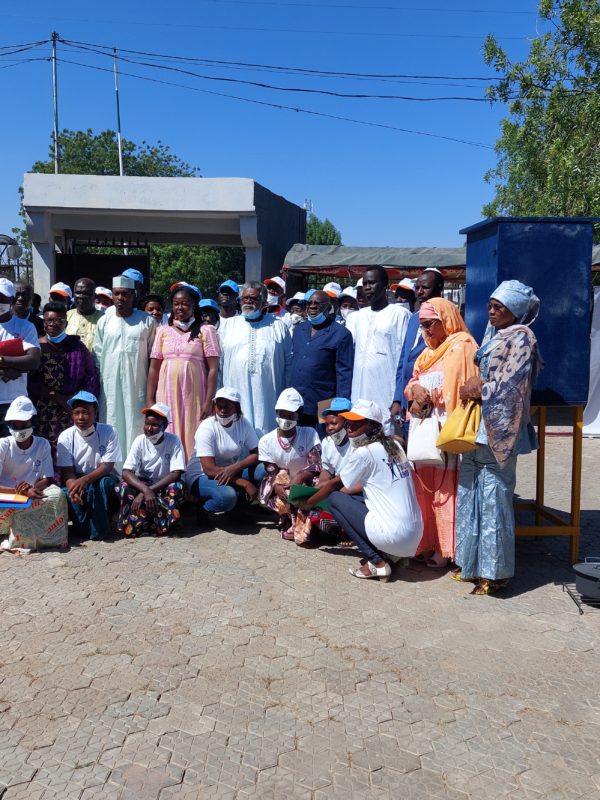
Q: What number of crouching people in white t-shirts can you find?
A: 7